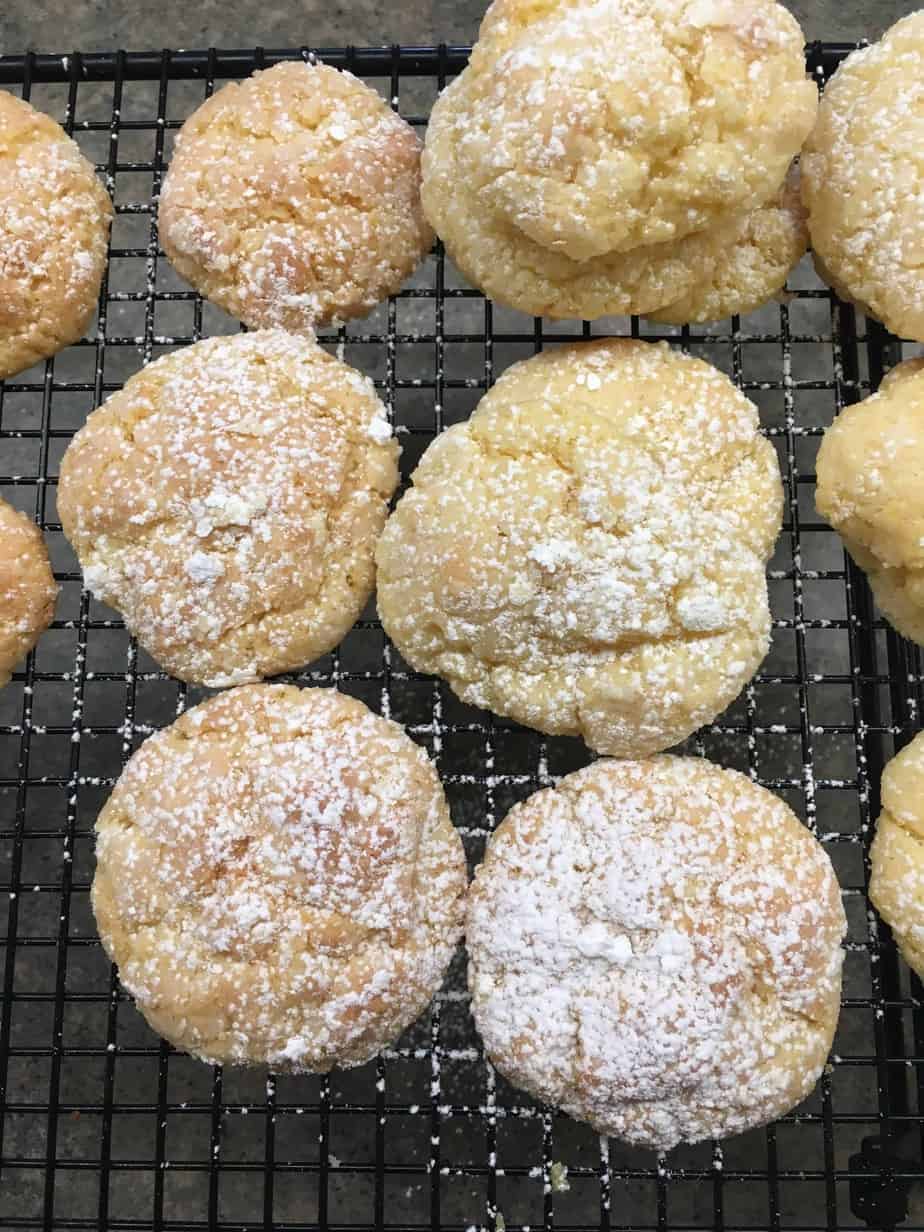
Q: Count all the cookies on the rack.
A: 11